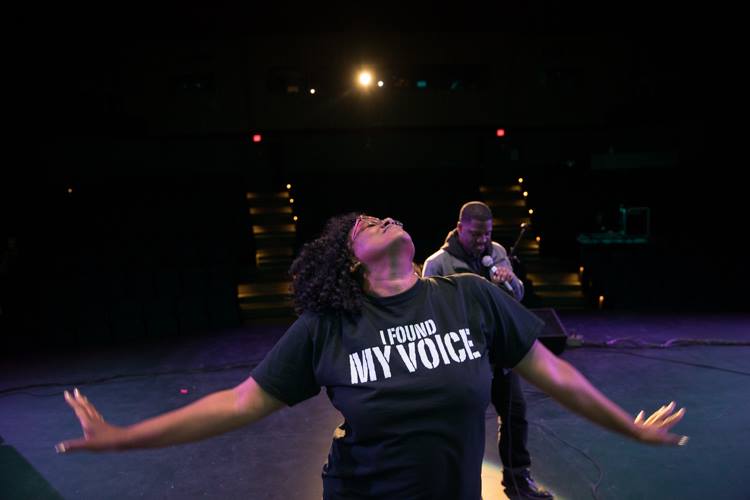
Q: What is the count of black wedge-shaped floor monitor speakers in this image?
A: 1